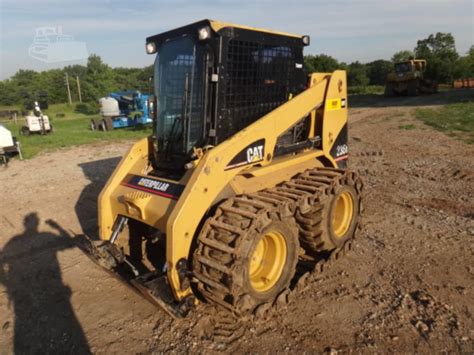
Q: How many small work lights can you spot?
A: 3